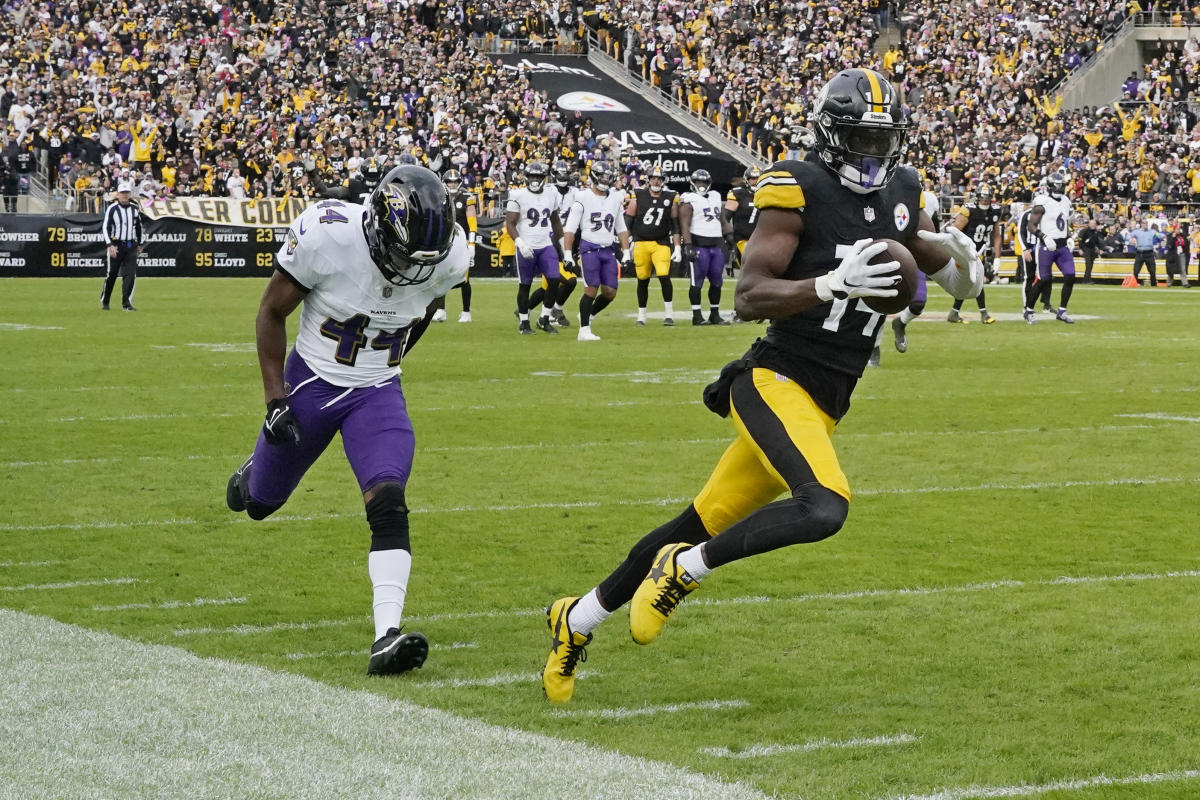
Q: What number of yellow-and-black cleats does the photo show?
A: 2